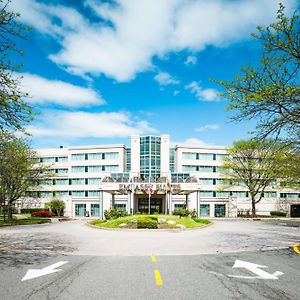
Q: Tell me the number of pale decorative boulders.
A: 5